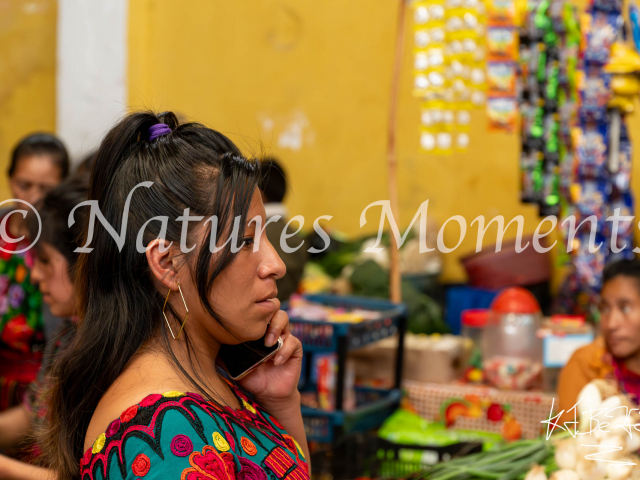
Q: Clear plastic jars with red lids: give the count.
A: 2